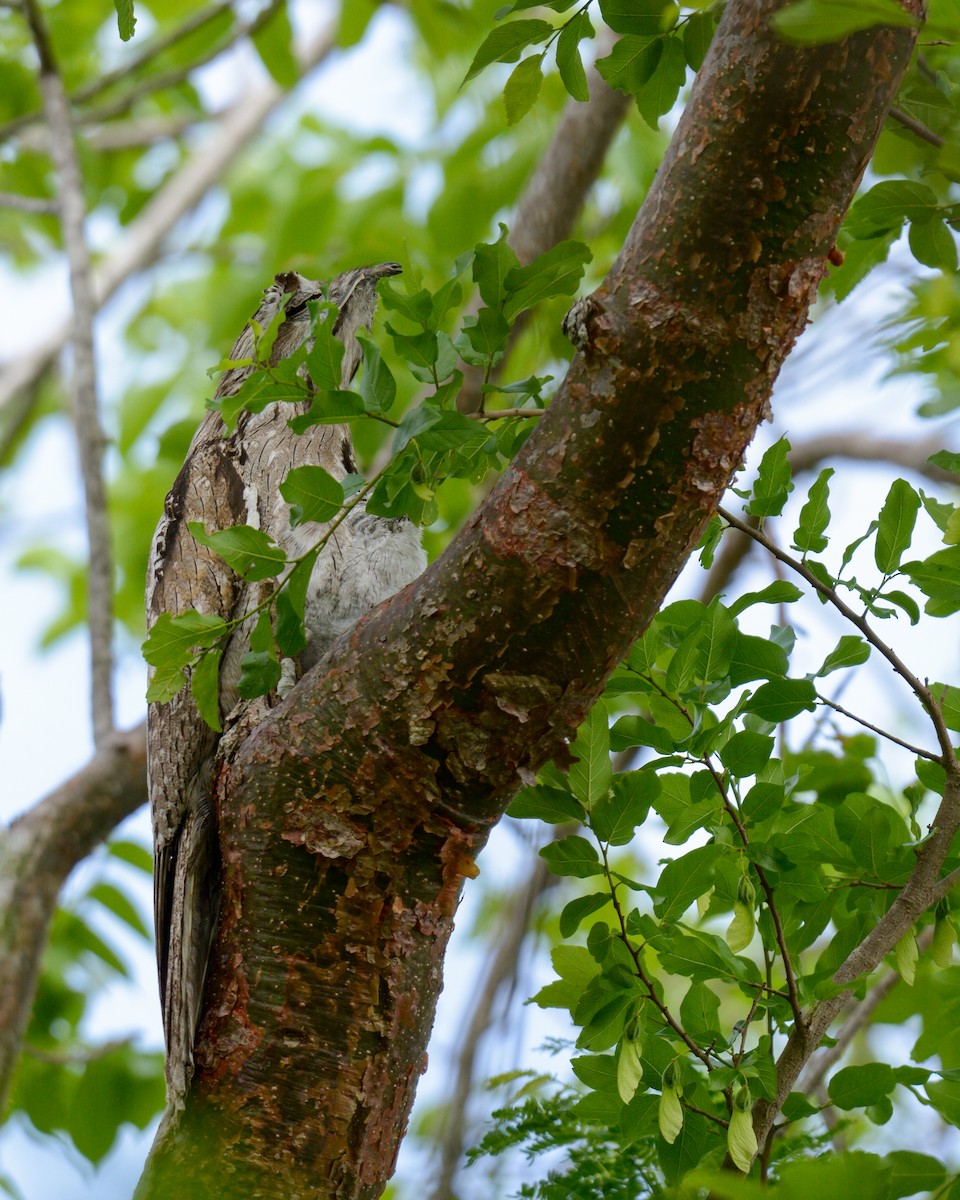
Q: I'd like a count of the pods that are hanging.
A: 6